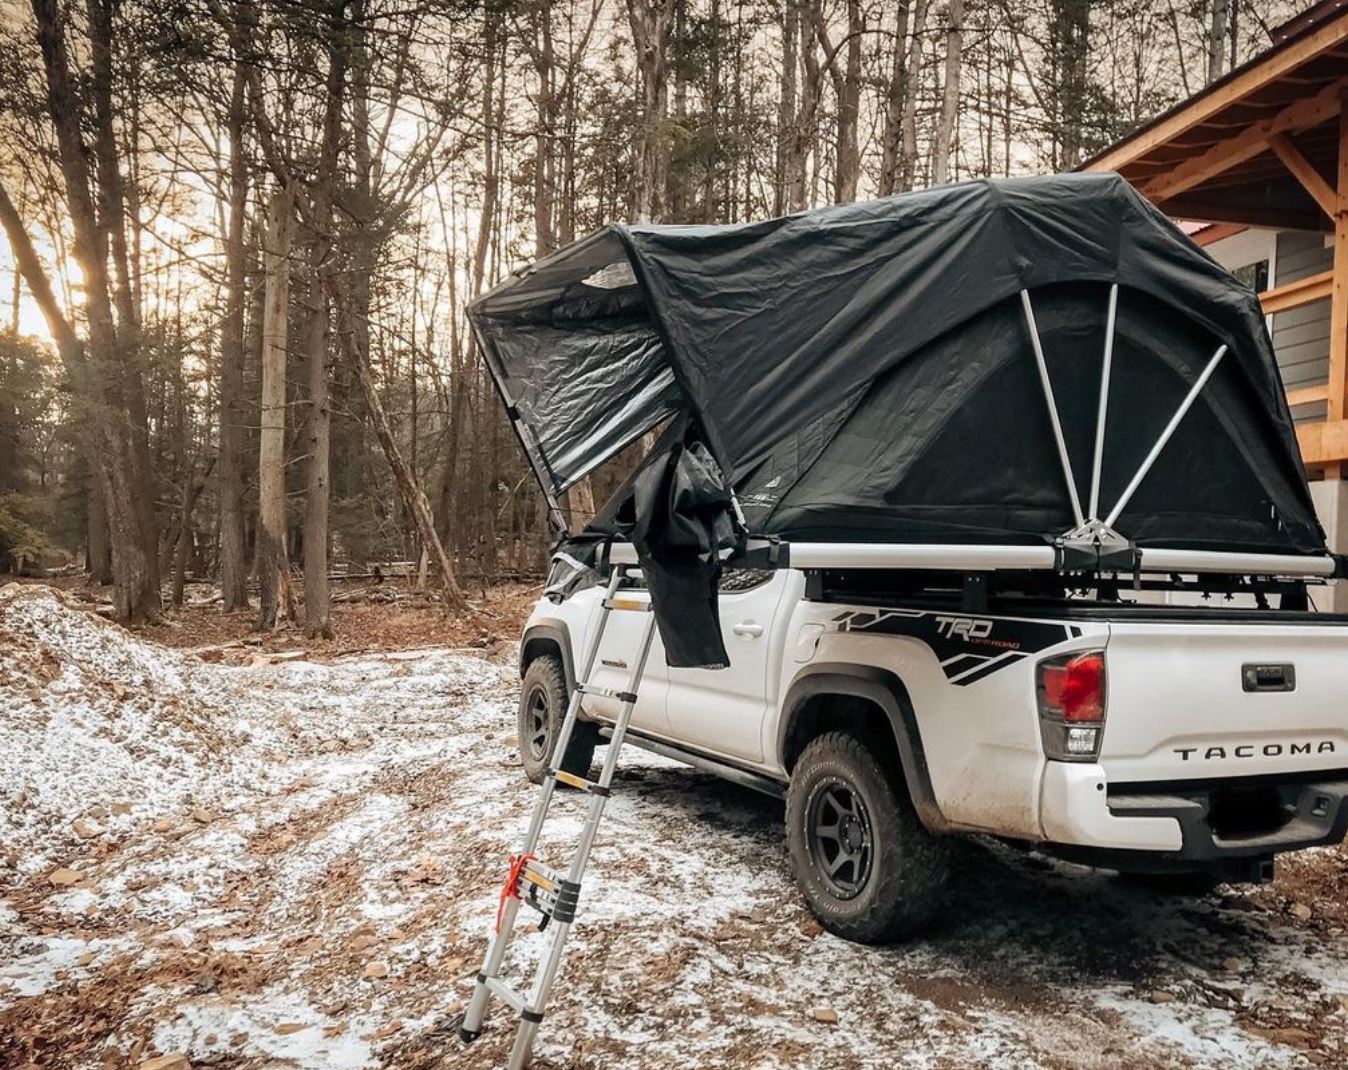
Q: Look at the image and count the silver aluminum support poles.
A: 3